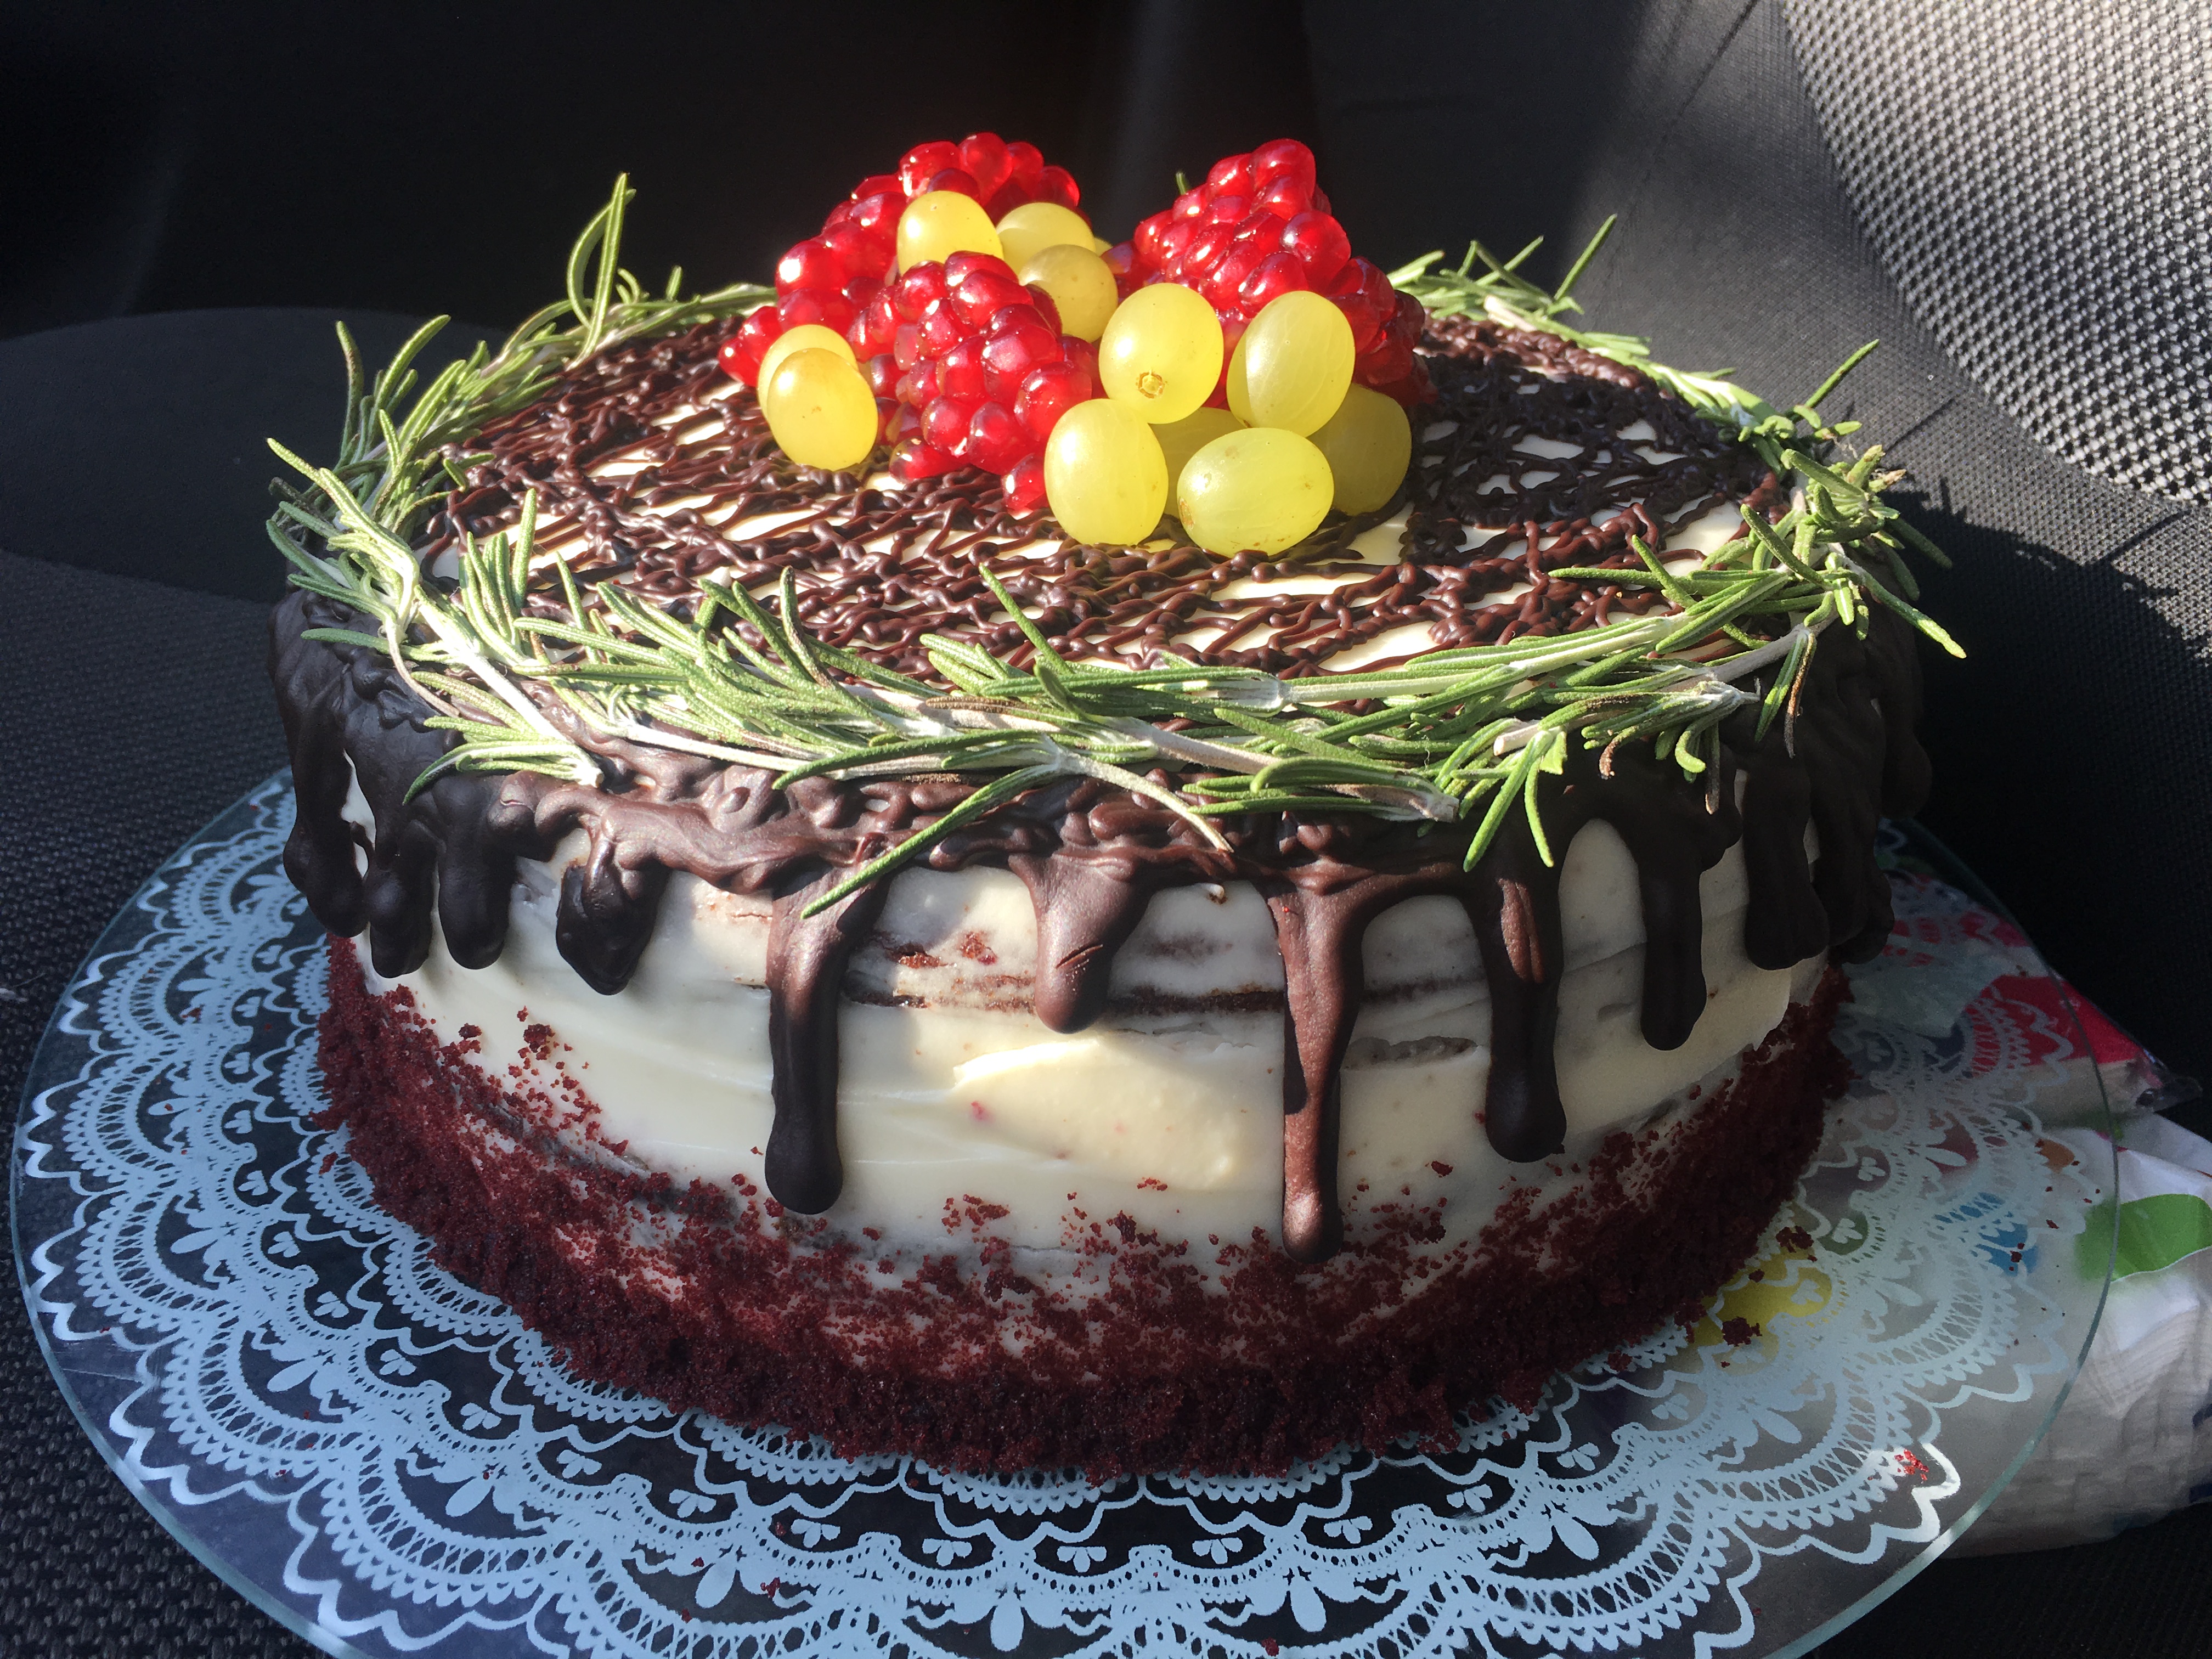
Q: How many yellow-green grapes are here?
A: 12